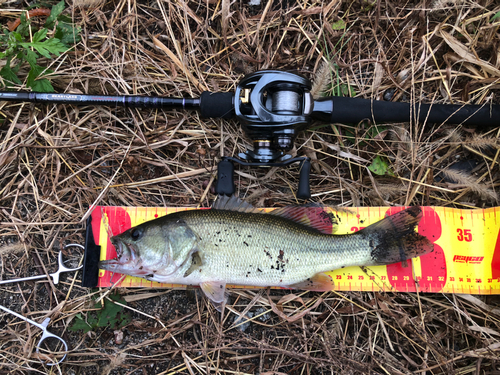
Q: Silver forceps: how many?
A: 1